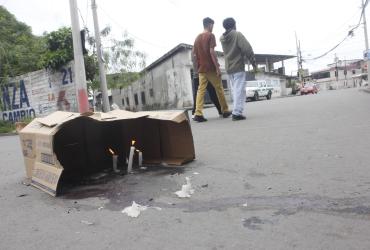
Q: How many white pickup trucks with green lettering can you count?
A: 1